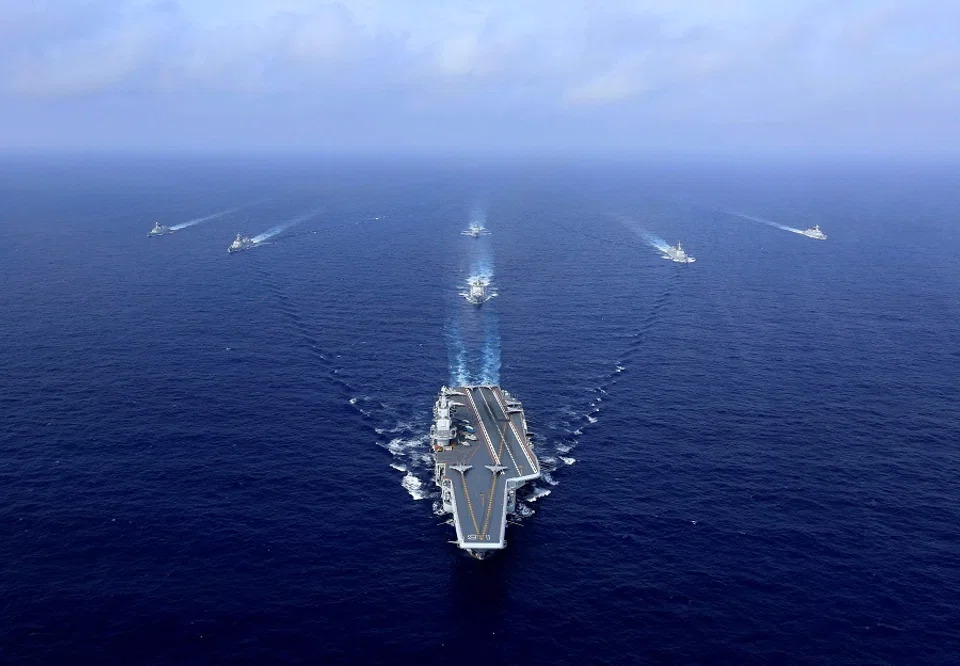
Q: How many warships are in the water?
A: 7